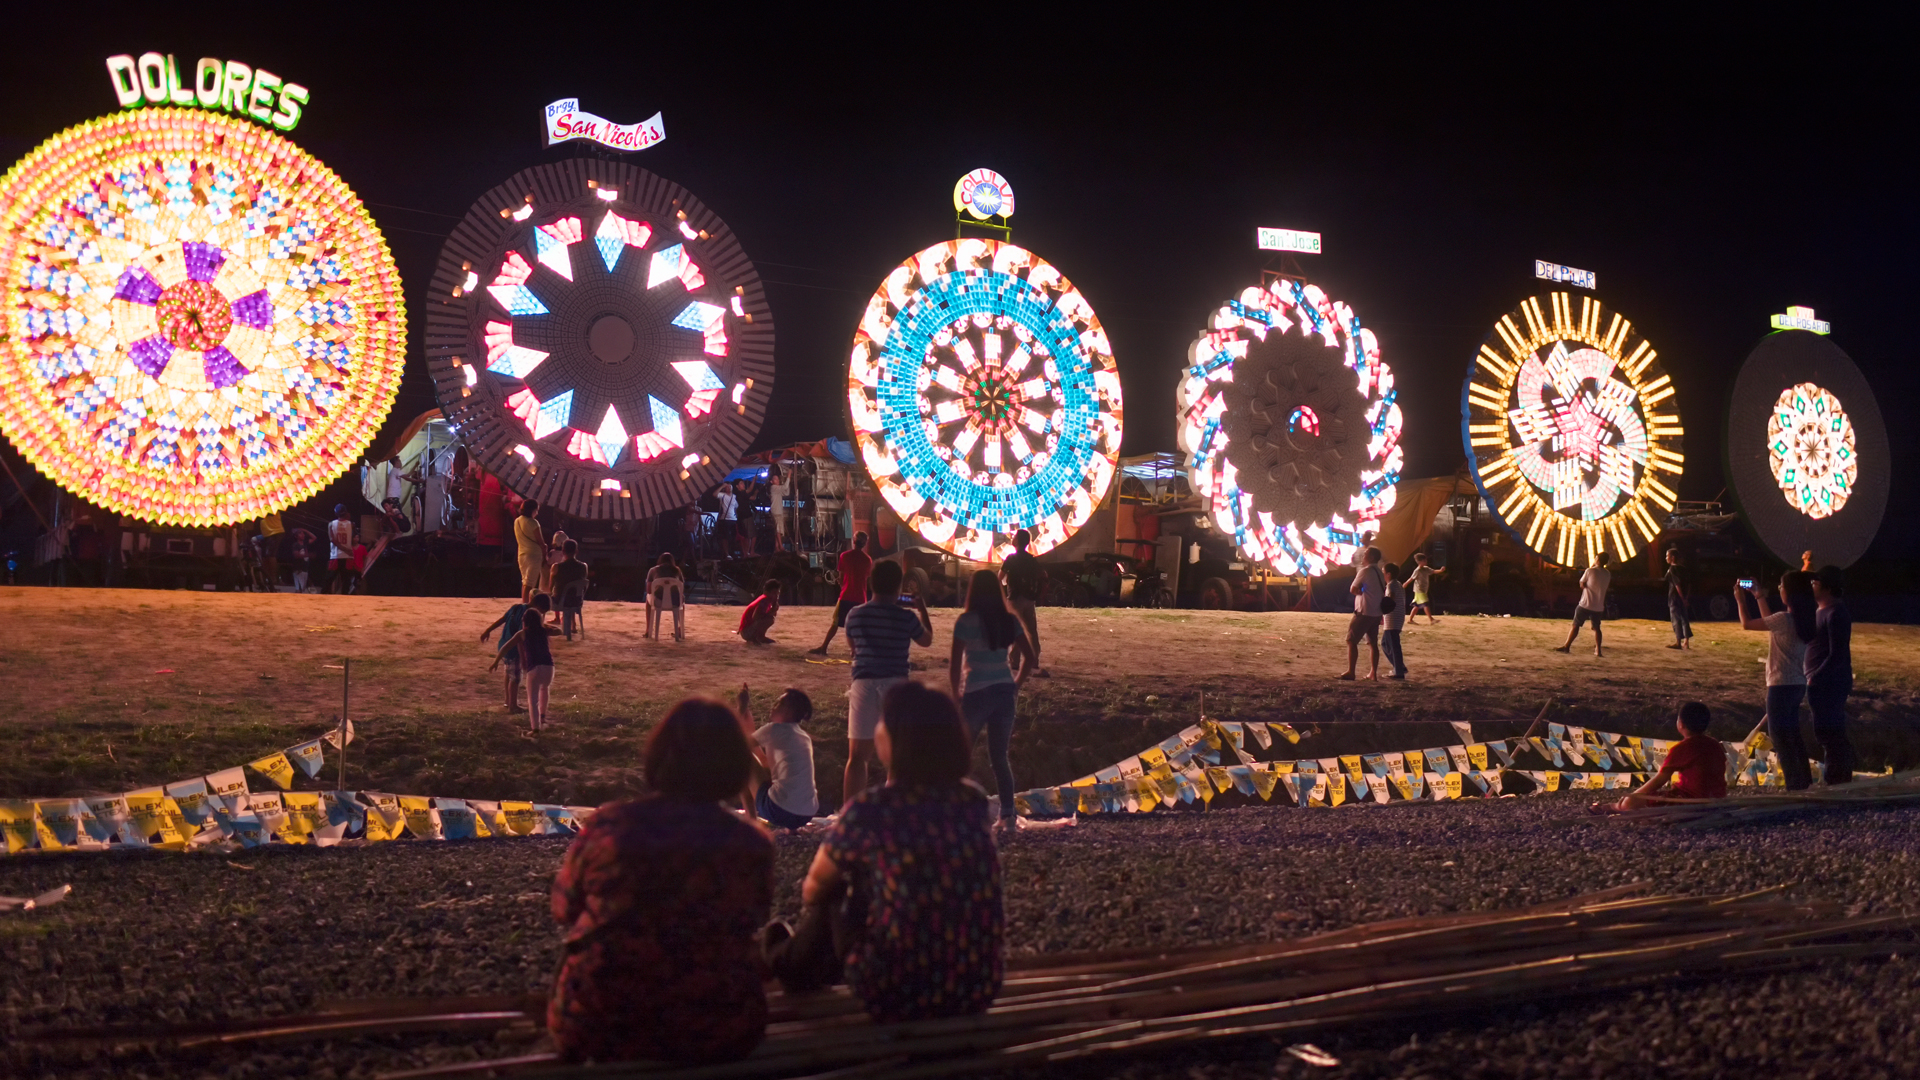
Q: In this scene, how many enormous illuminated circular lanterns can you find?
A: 6